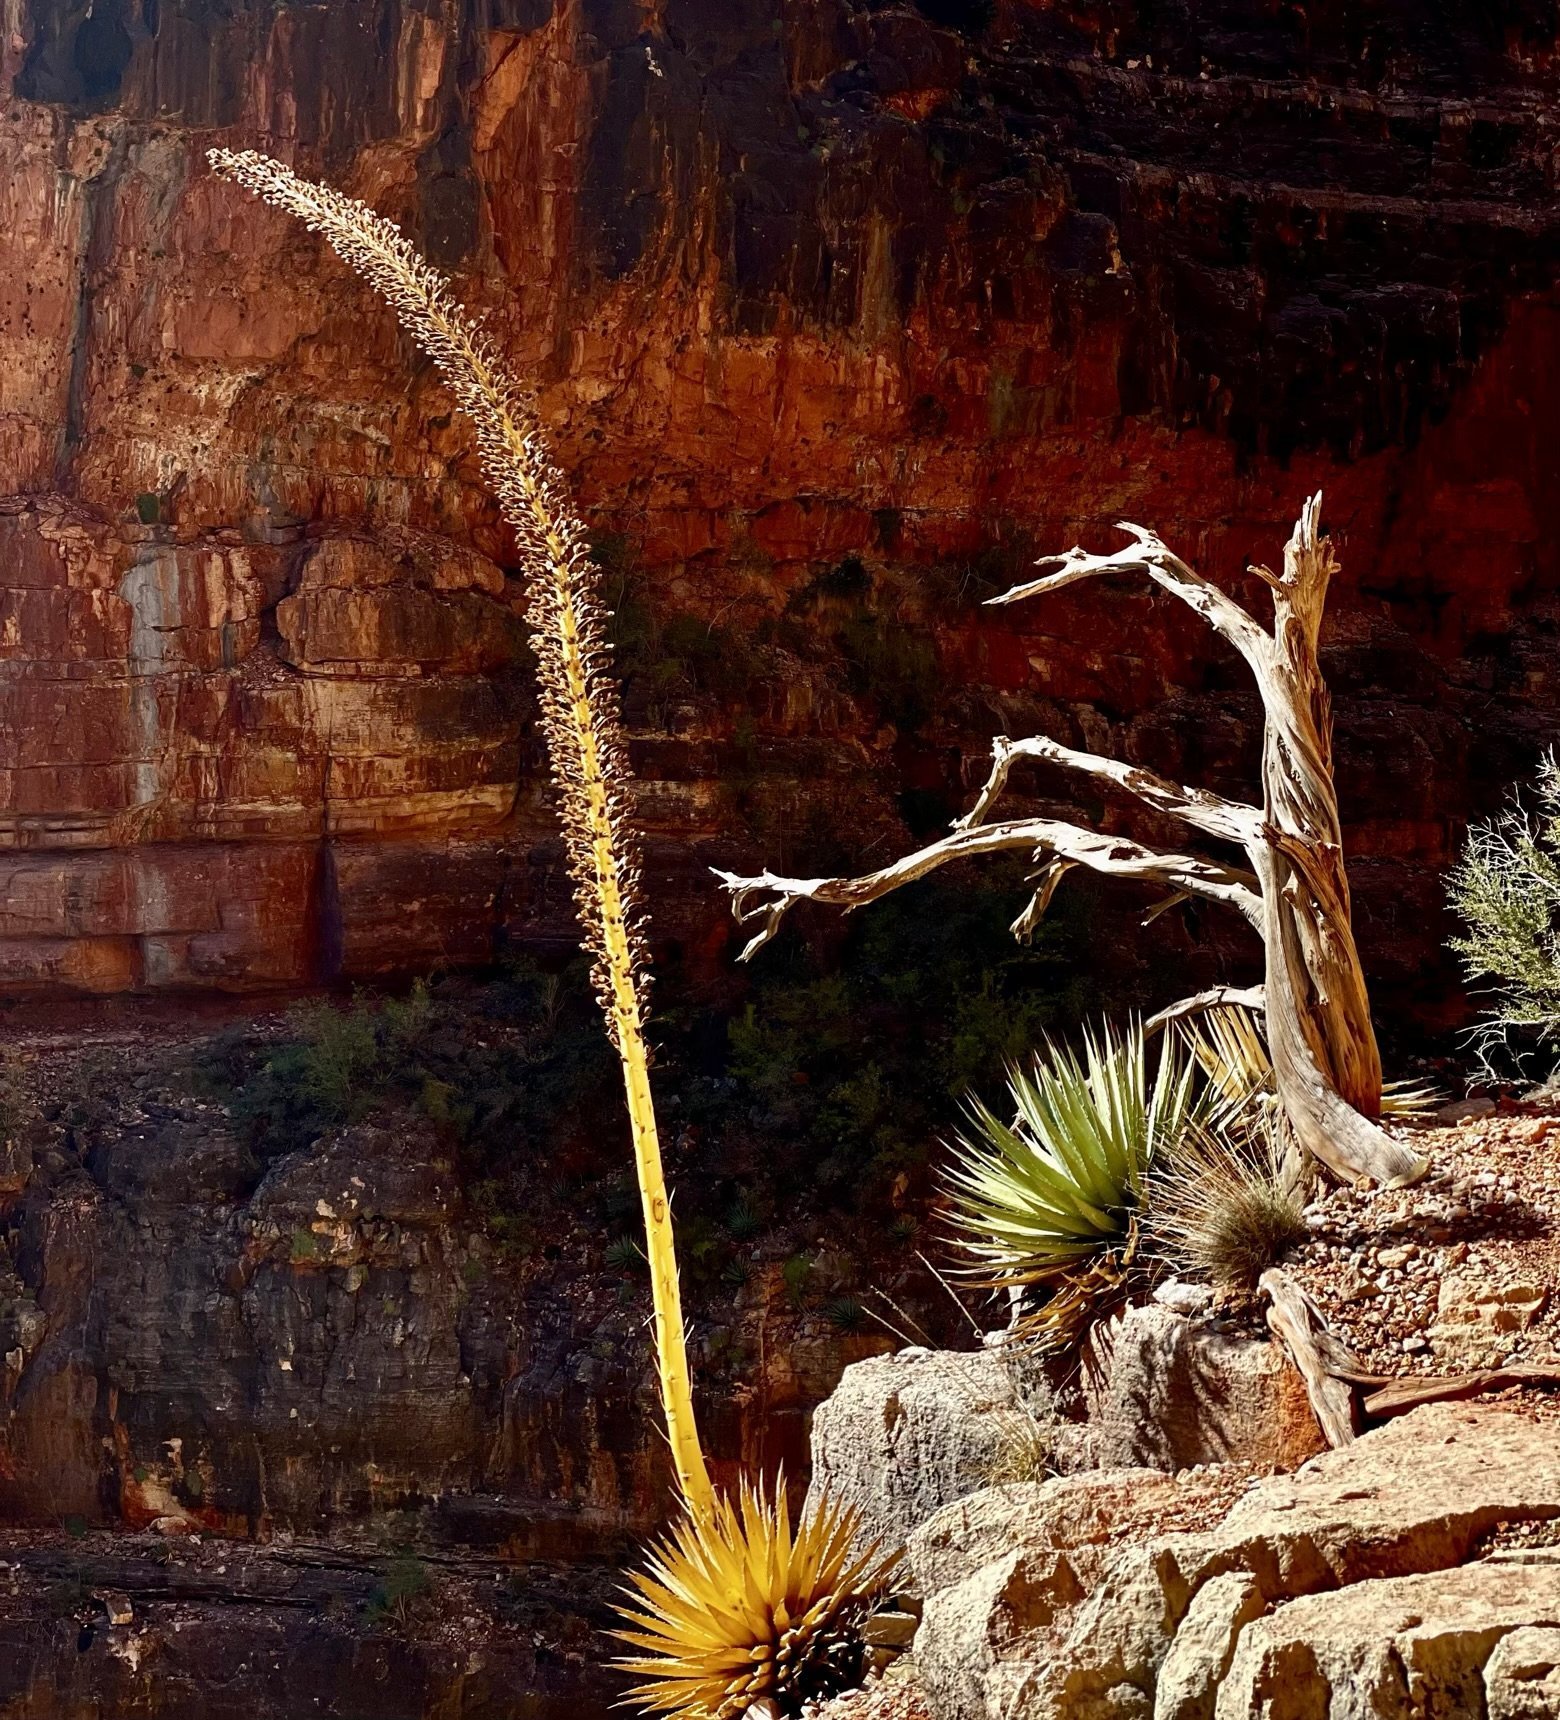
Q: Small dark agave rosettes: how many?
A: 5